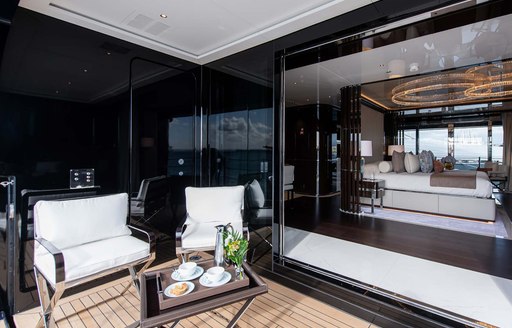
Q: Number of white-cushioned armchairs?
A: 2